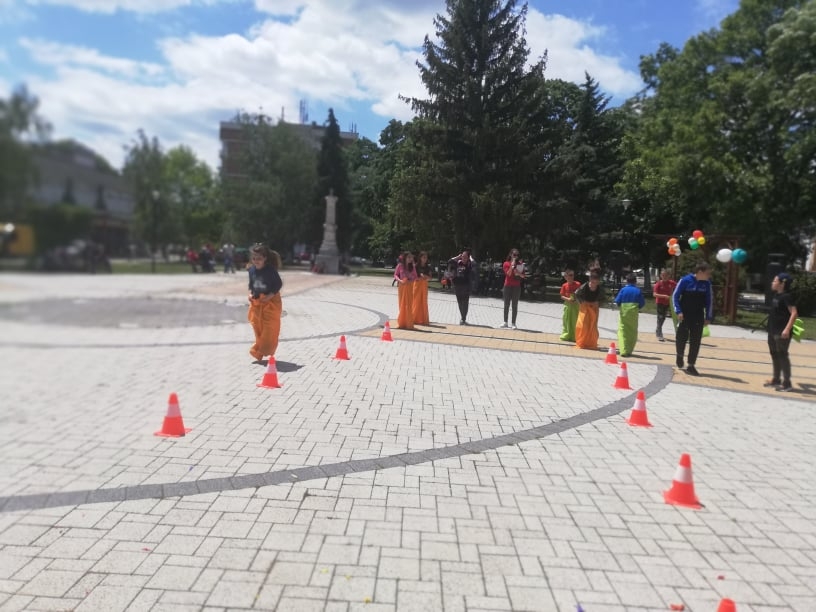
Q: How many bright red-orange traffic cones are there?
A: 9